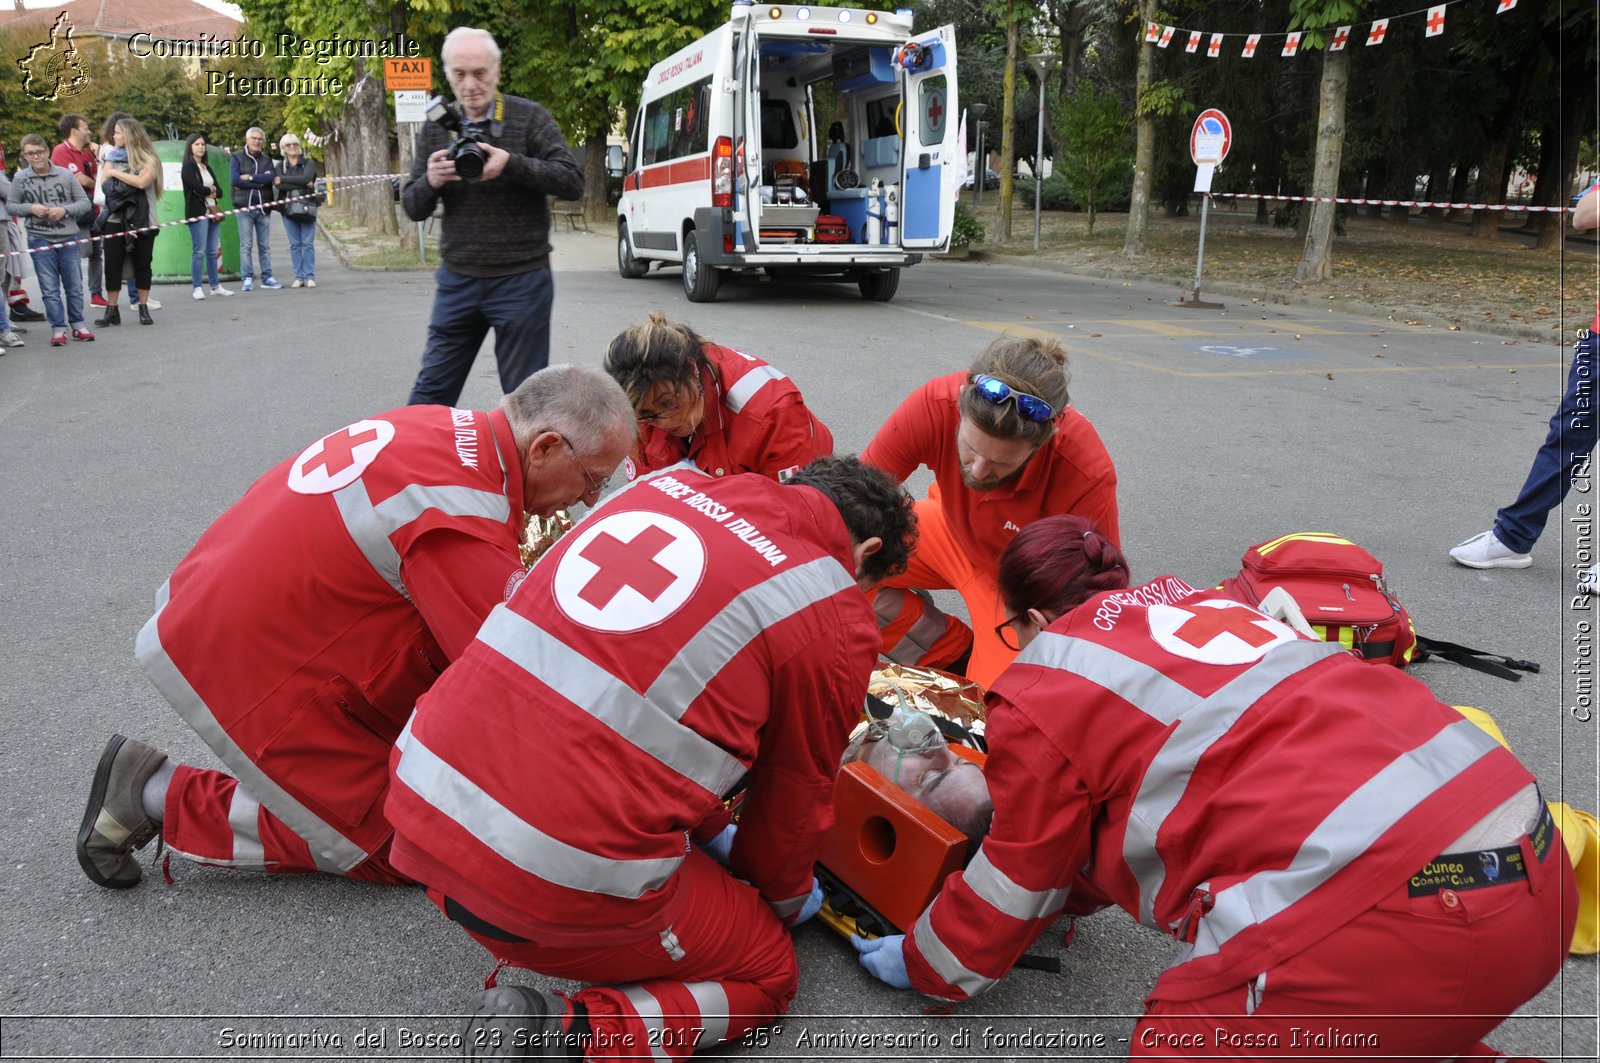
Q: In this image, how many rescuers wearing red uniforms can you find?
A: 5